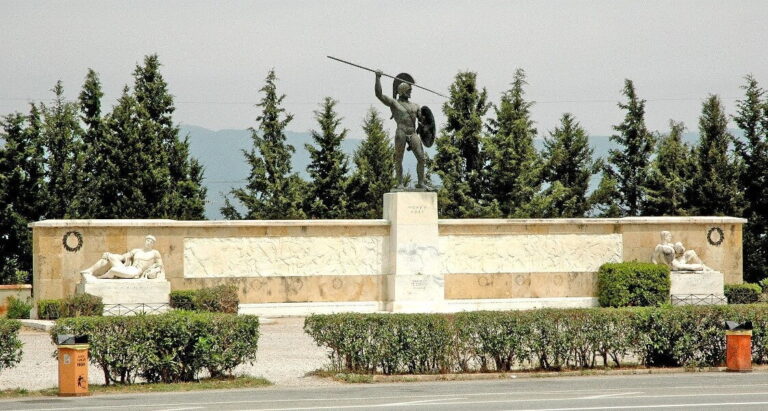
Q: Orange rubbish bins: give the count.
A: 2